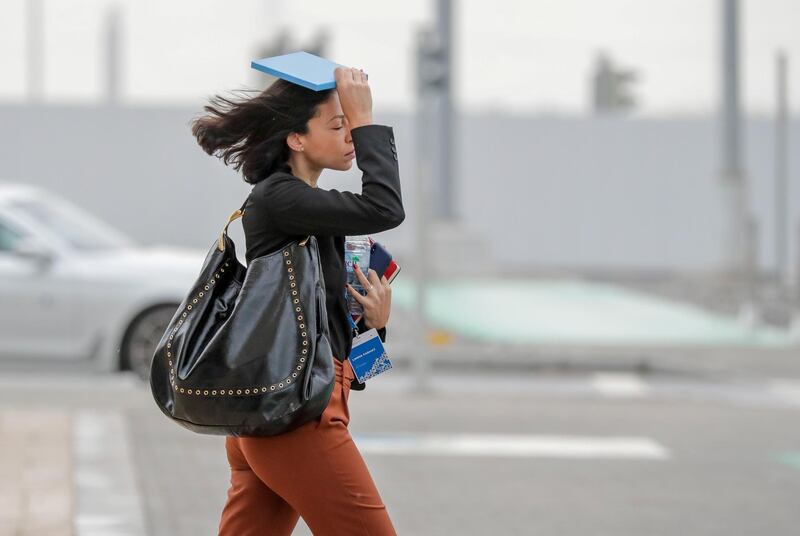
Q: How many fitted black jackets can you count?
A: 1